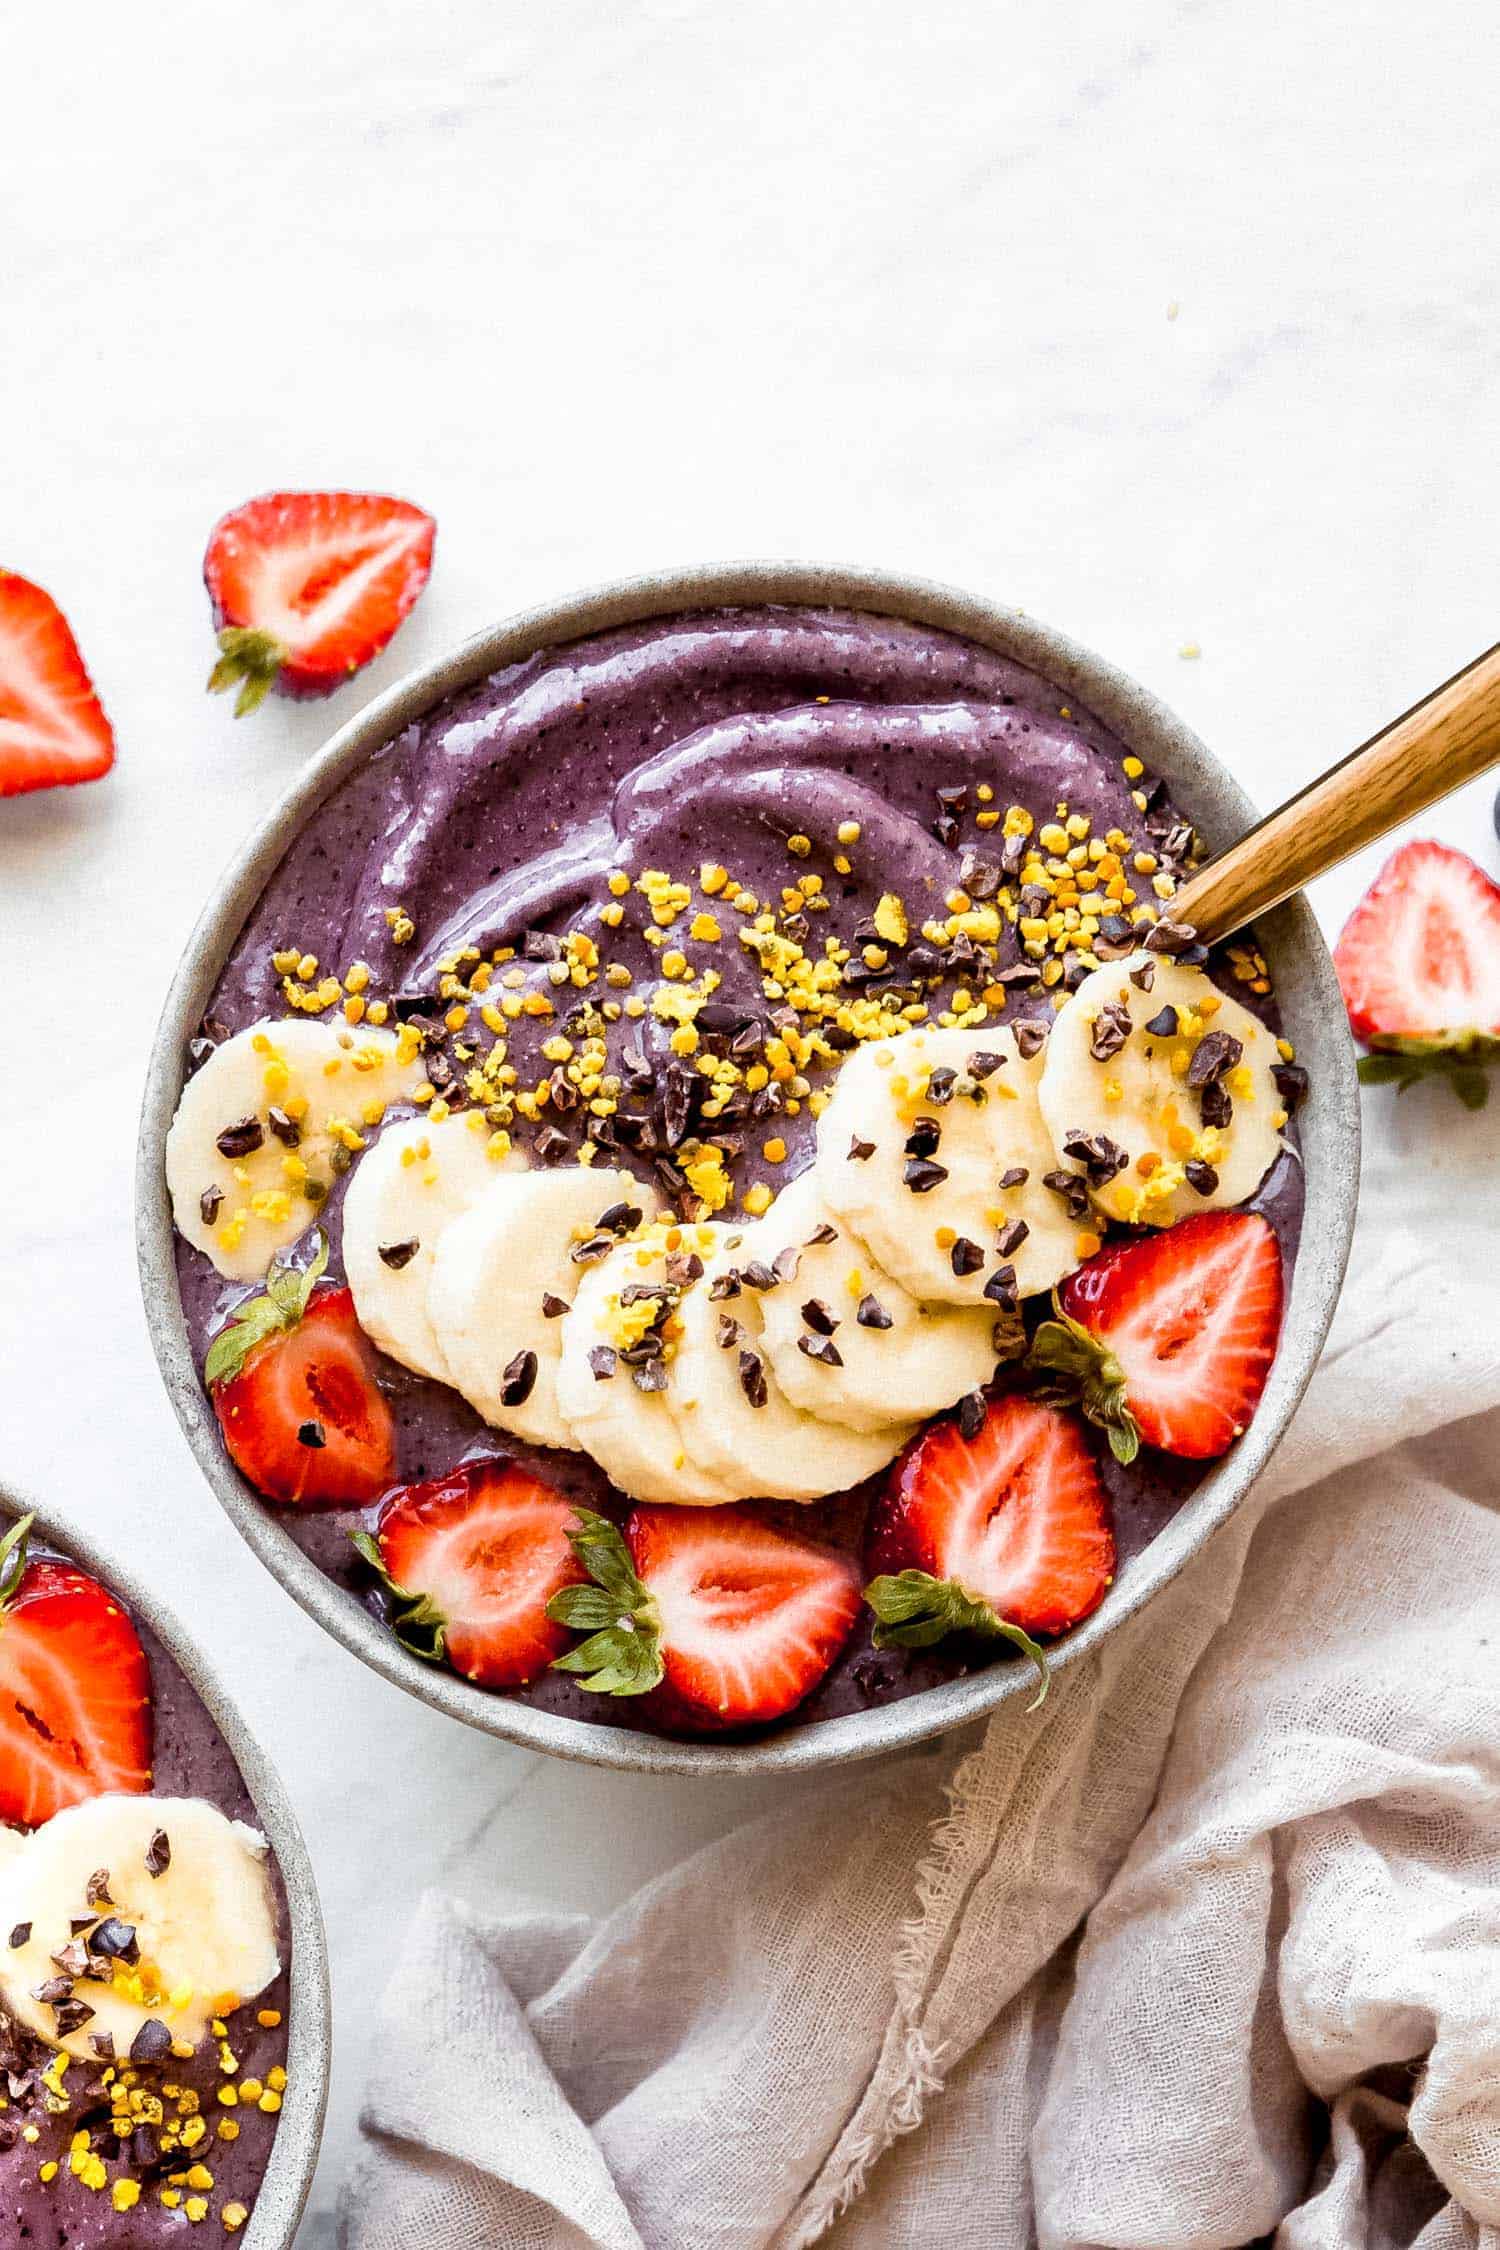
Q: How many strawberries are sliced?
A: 9